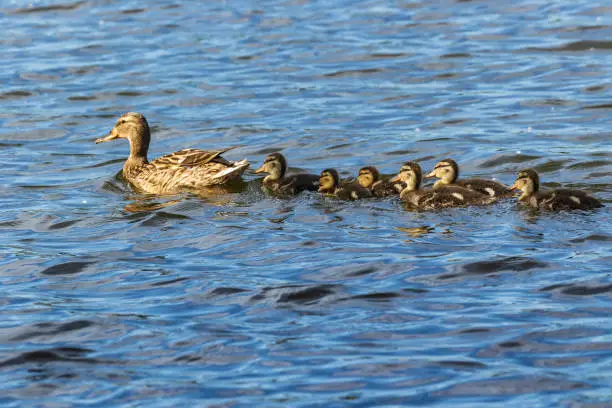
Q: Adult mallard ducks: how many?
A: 1